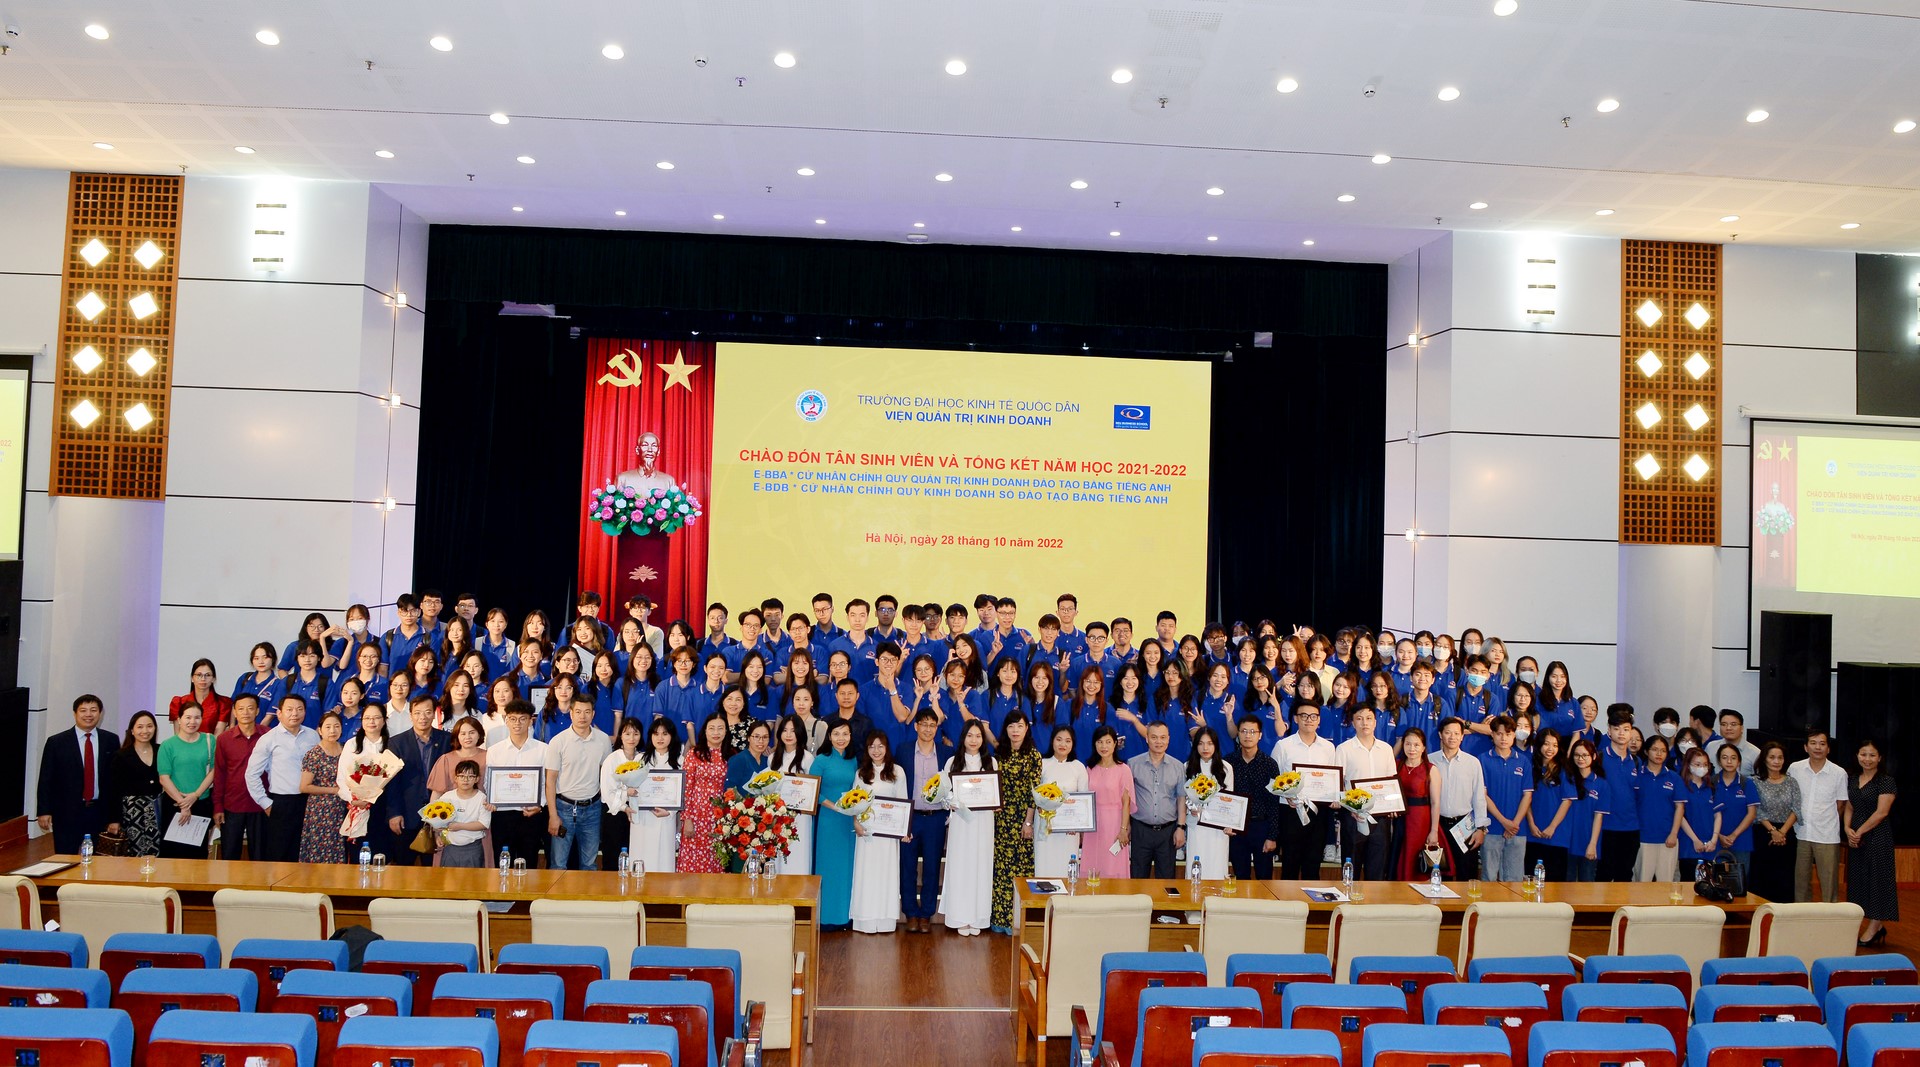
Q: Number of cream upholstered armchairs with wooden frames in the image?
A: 12